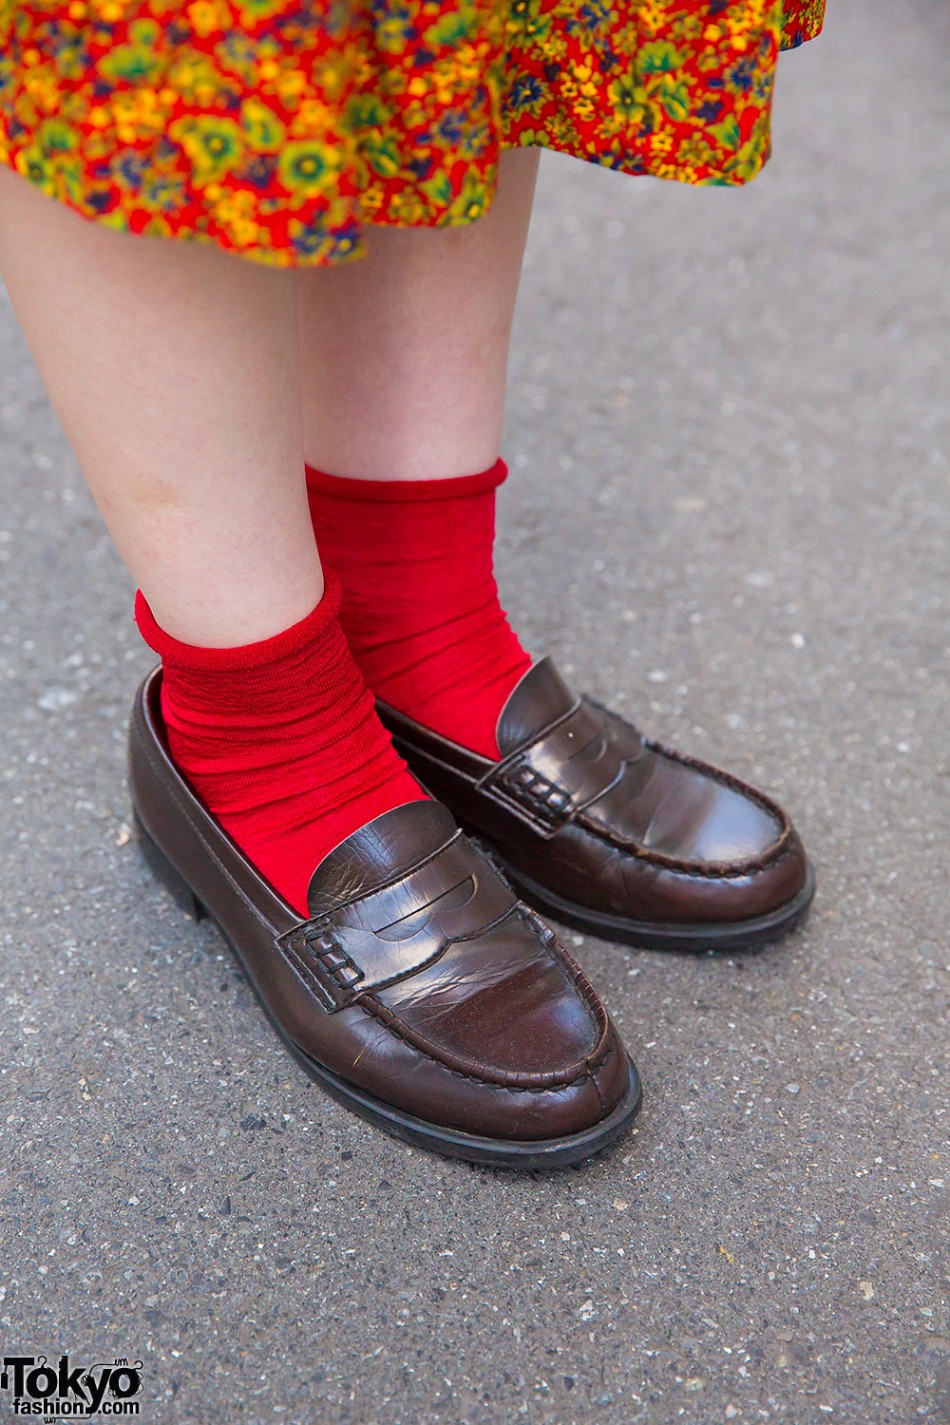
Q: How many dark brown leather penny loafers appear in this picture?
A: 2